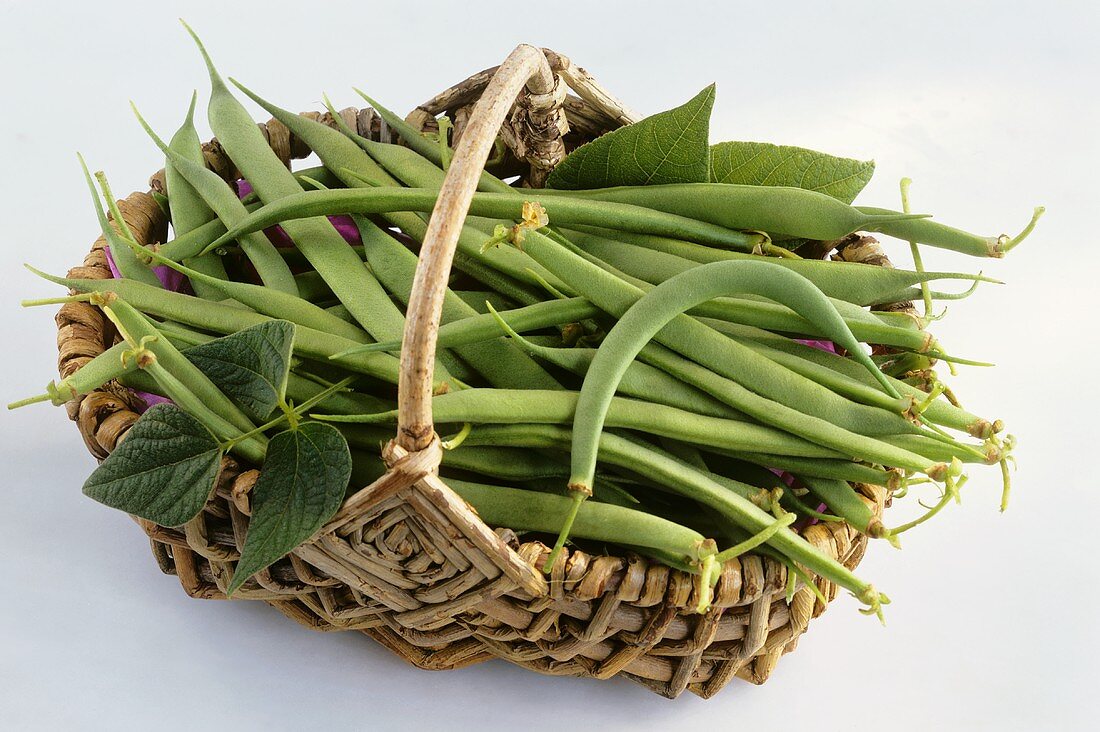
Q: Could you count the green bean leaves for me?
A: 5